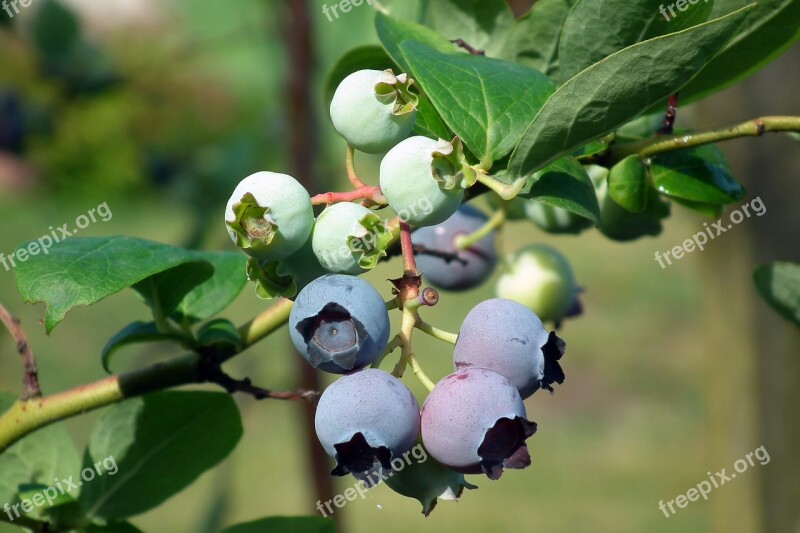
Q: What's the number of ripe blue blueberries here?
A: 5